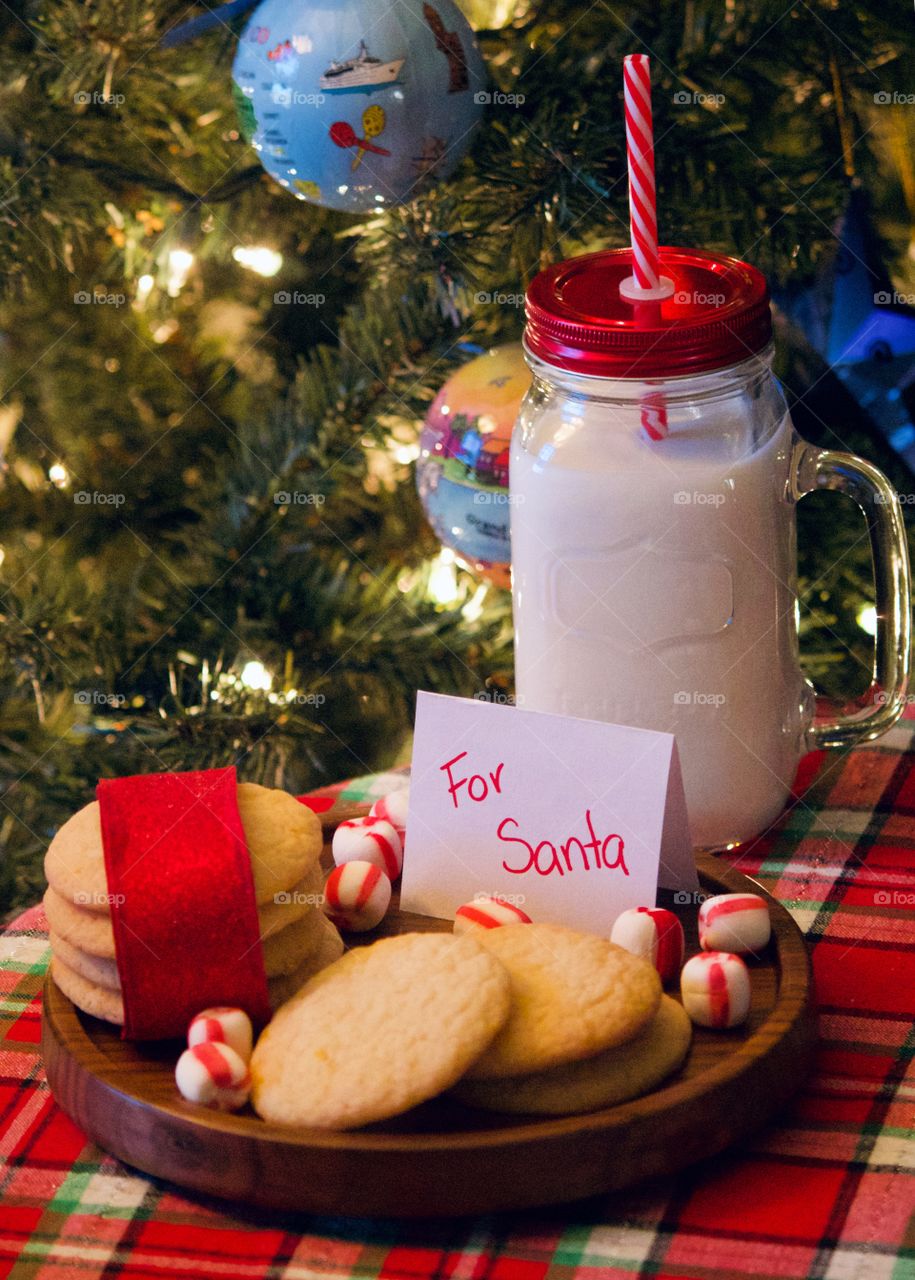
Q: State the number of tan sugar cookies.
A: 7